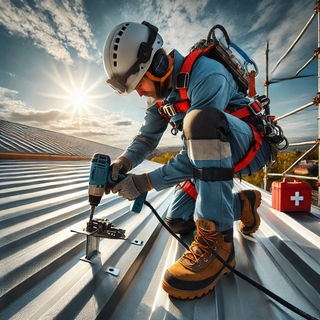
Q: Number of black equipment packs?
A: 1